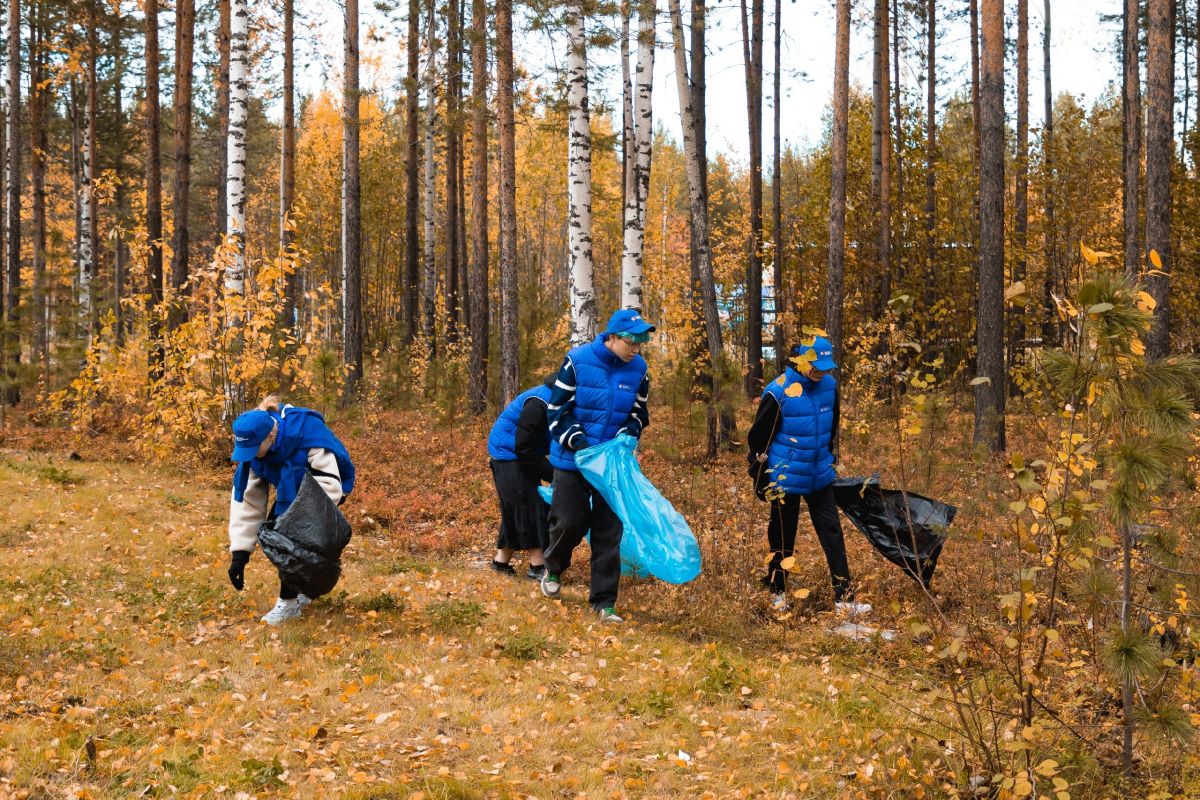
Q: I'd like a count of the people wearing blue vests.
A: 4